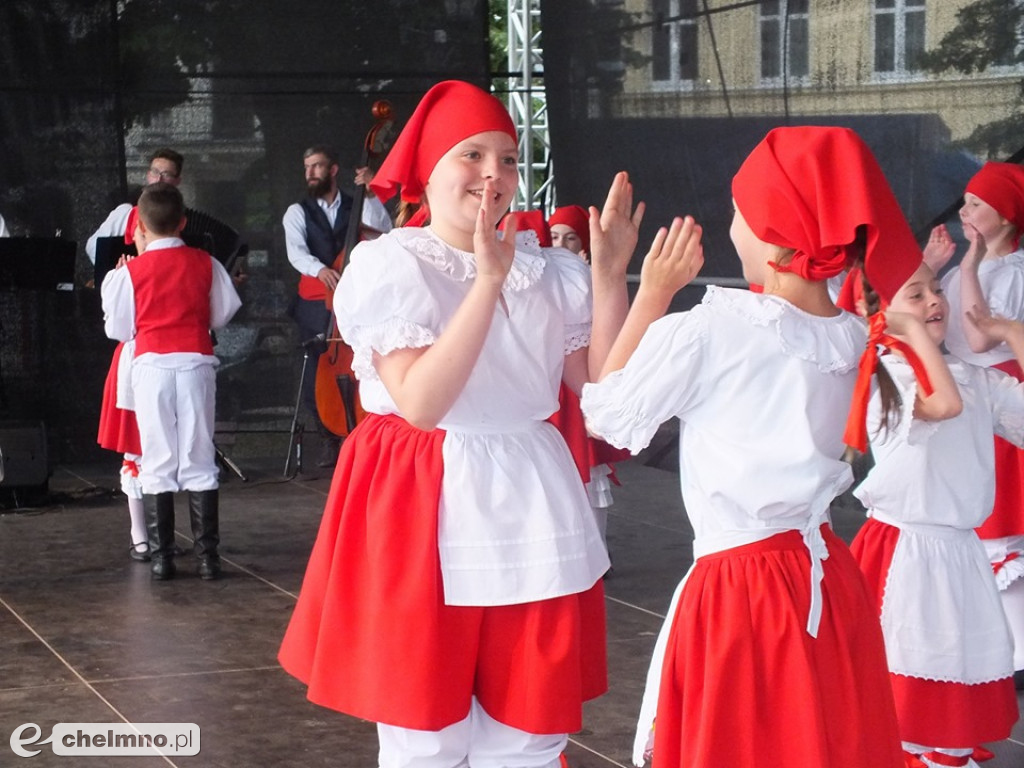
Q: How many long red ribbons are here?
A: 1